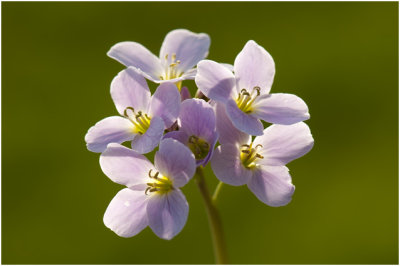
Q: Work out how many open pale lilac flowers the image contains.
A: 6